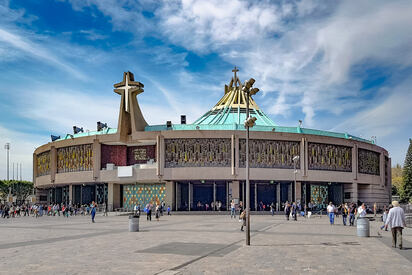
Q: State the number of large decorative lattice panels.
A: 6